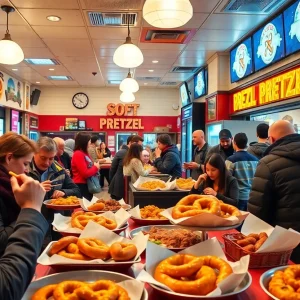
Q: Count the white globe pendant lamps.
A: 5